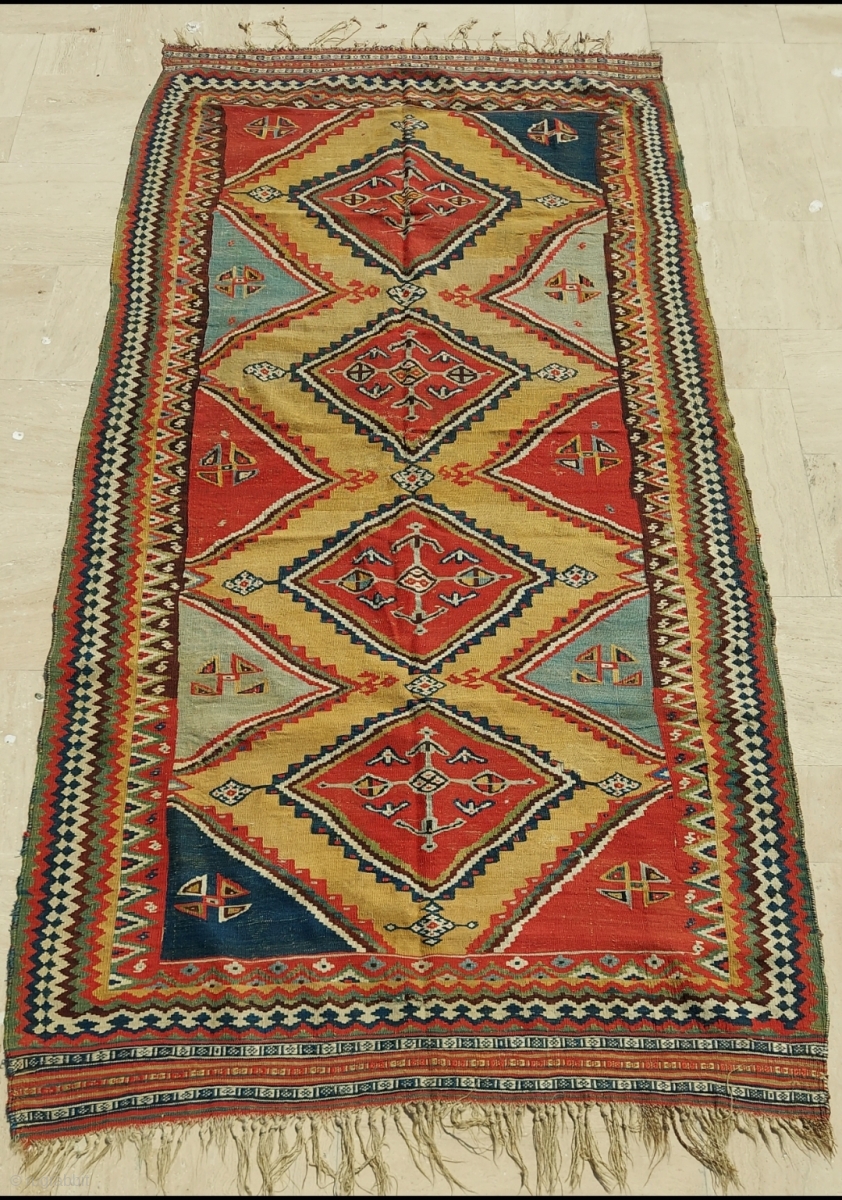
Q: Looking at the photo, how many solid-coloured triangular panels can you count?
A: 10